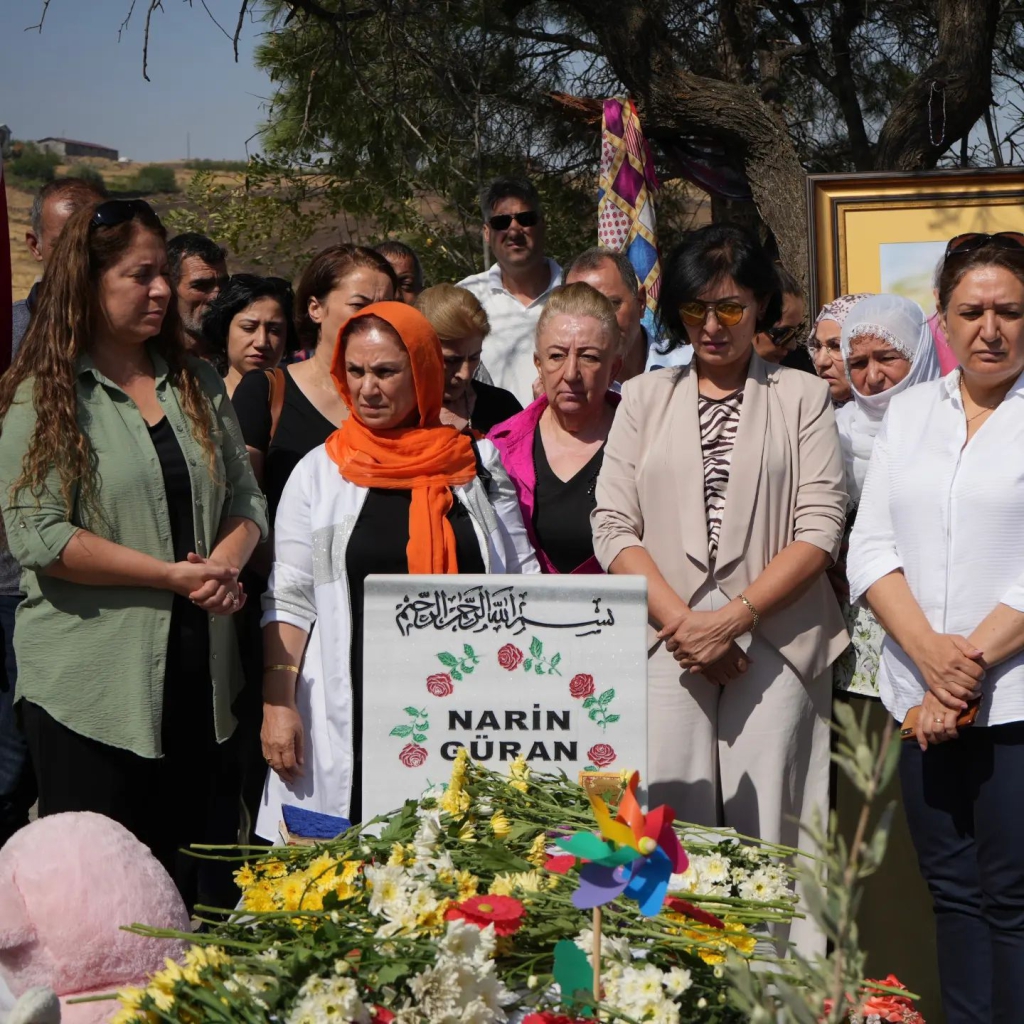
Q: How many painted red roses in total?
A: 5